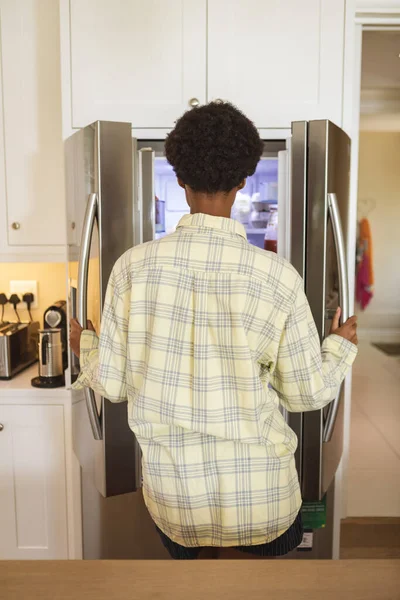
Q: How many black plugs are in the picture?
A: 3